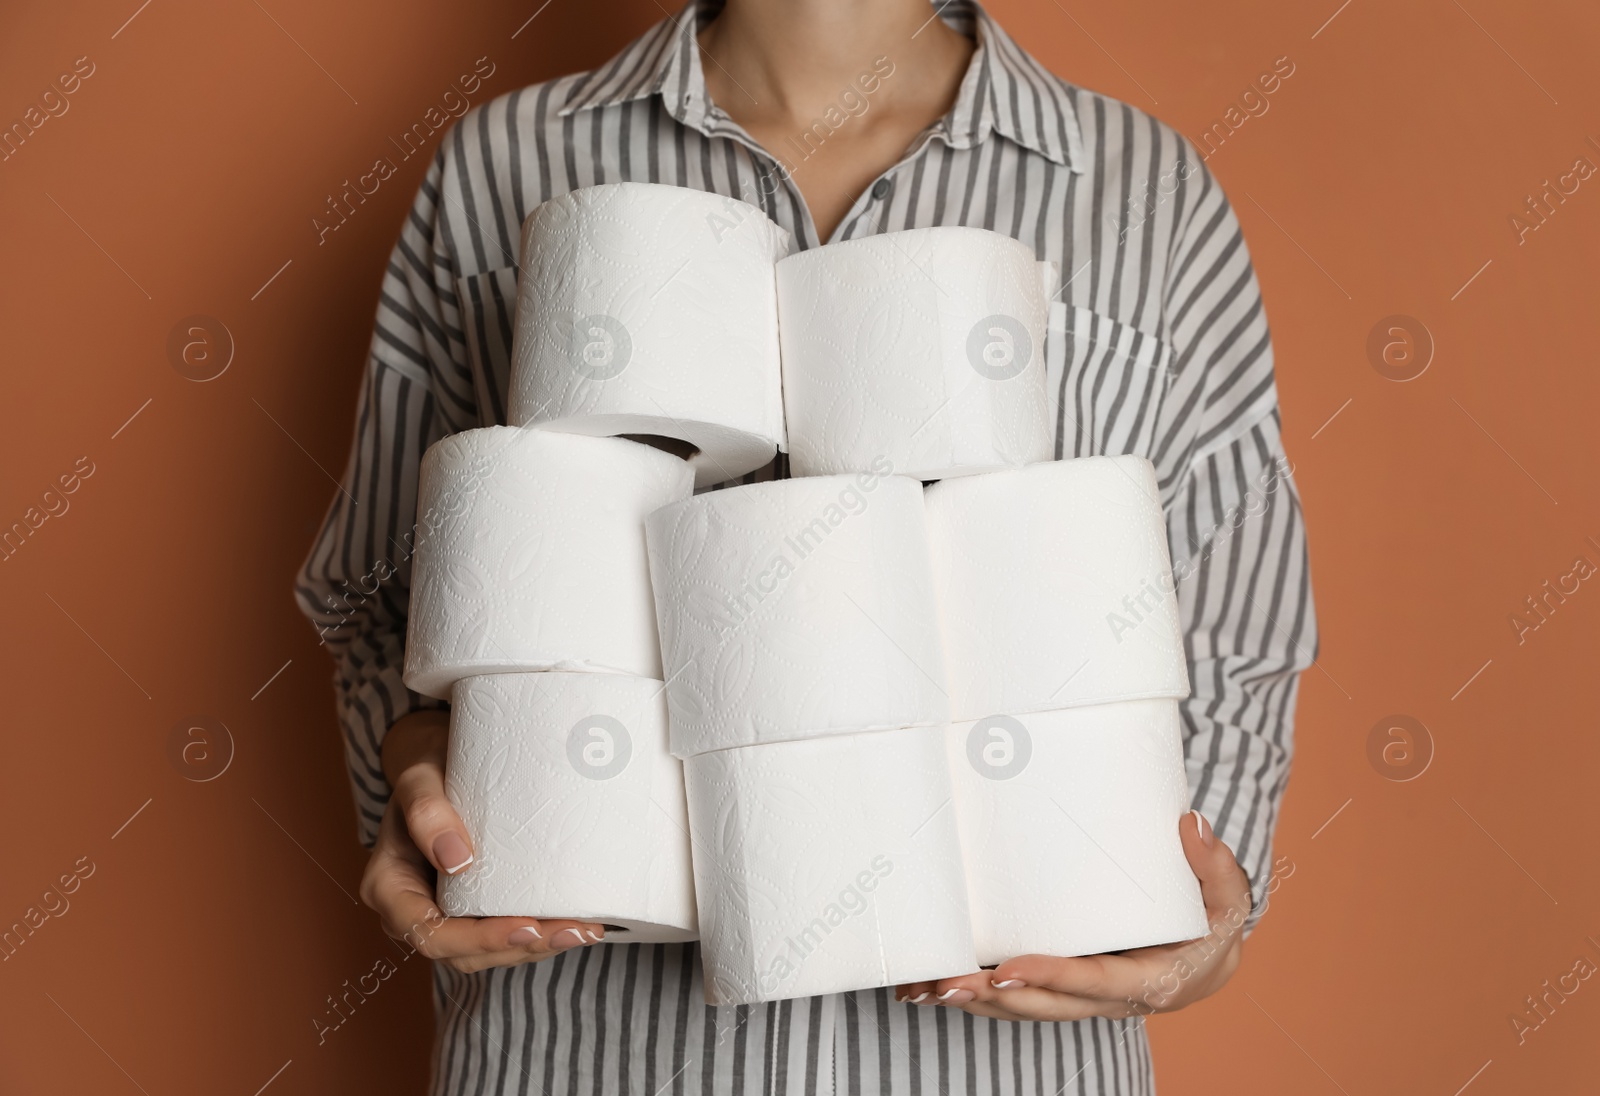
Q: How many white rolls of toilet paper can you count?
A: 8